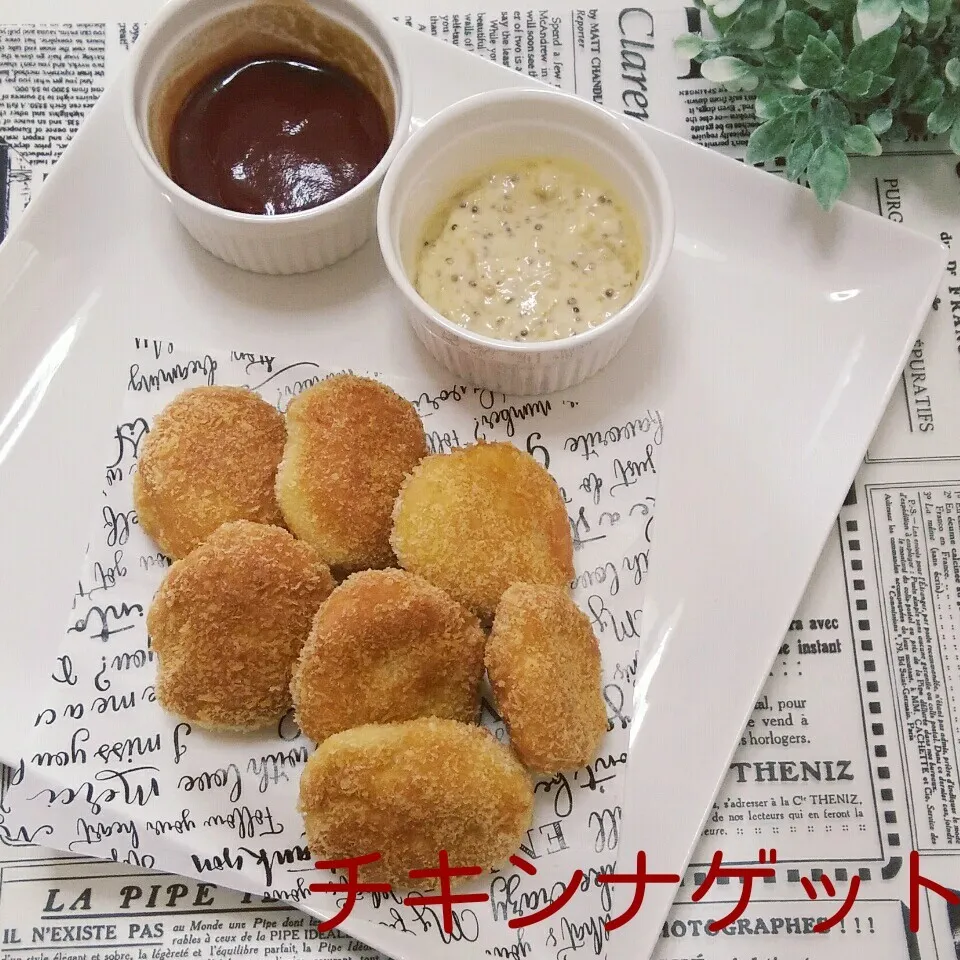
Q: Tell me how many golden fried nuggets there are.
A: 7